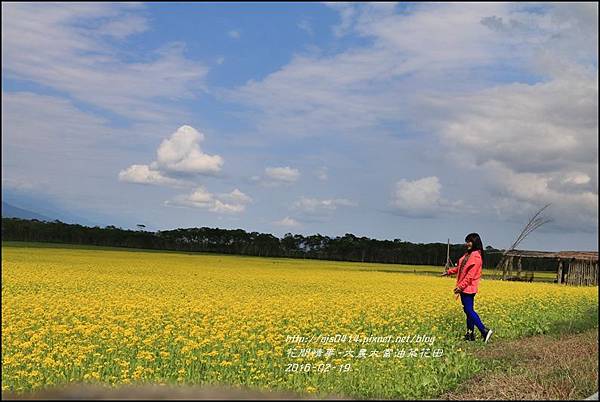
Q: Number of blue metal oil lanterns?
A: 0